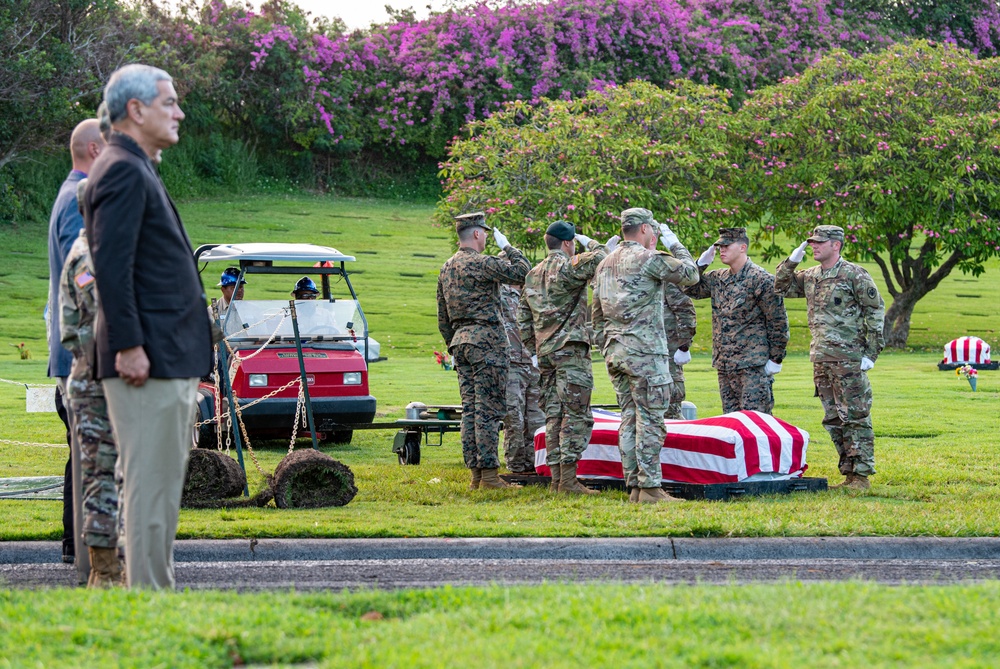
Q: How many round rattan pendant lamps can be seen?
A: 0